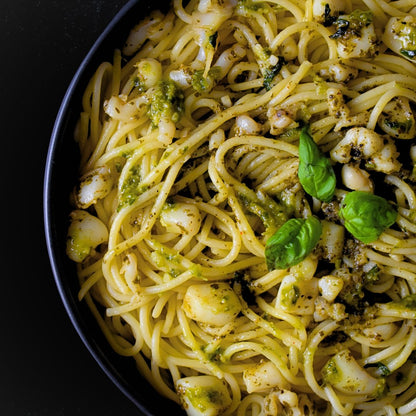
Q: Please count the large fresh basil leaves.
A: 3